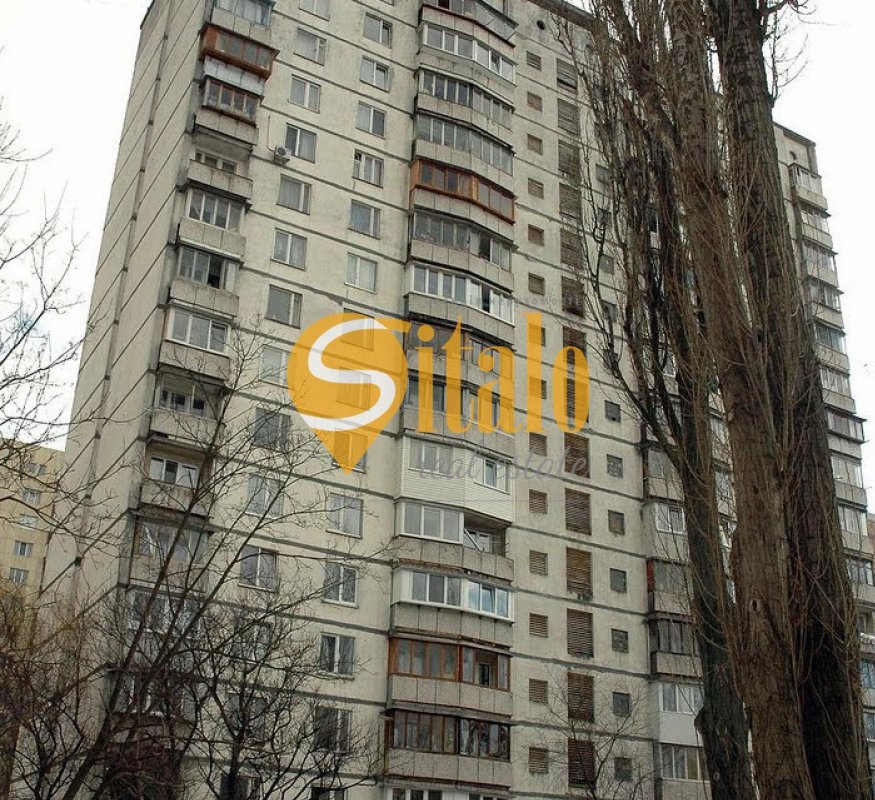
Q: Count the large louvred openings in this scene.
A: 14